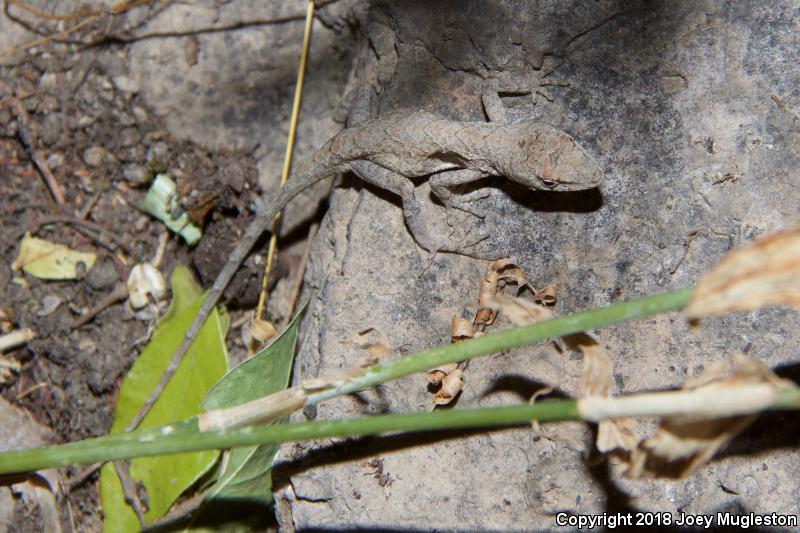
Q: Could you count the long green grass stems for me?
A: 2